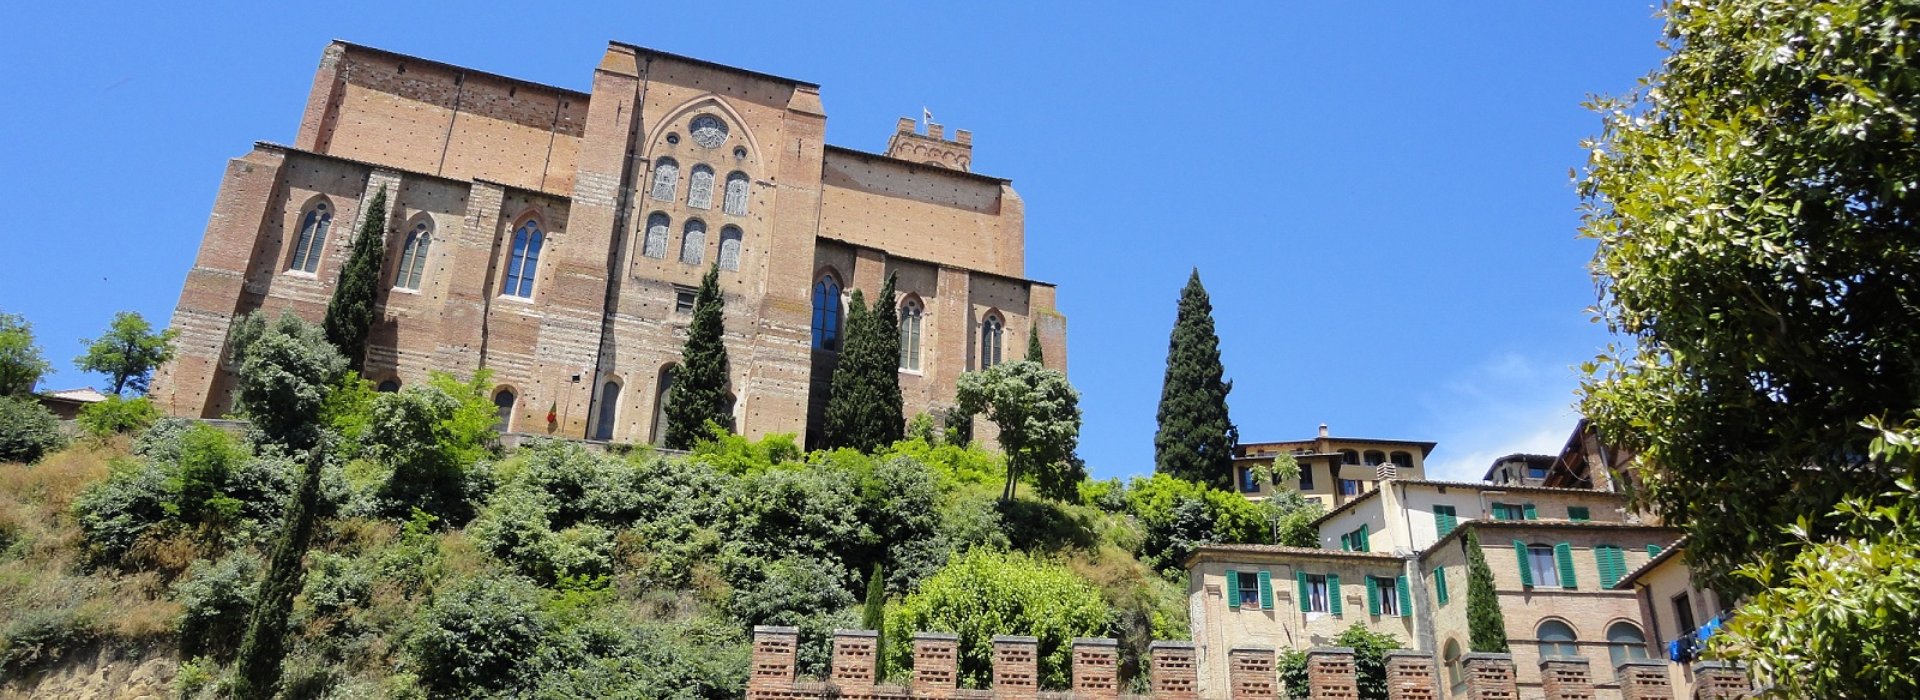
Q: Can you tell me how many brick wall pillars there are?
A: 13